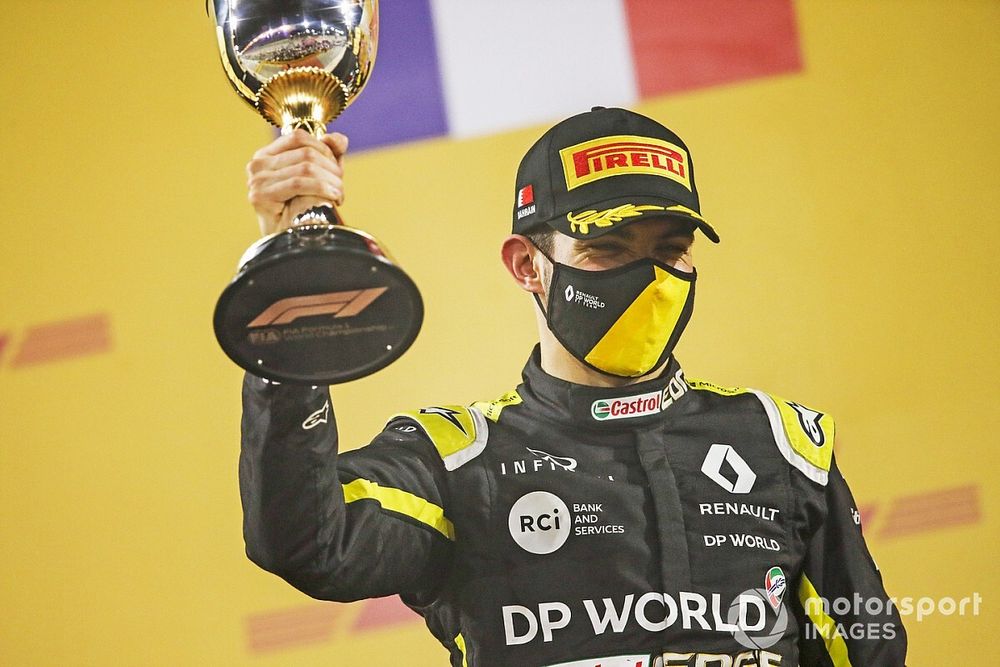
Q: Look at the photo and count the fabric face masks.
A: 1